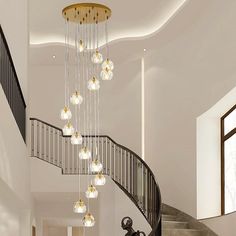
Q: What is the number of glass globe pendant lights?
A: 15